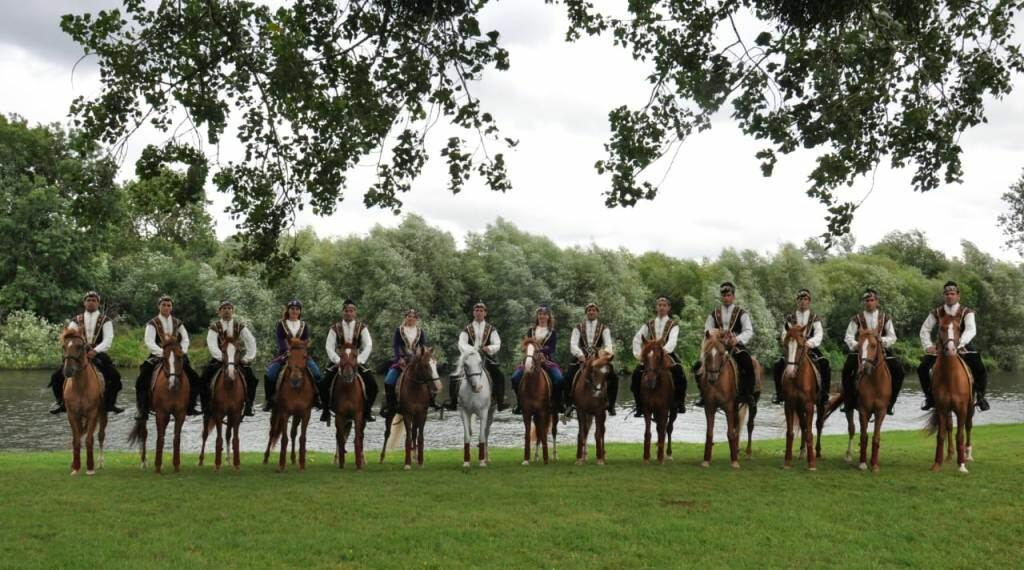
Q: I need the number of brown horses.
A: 13